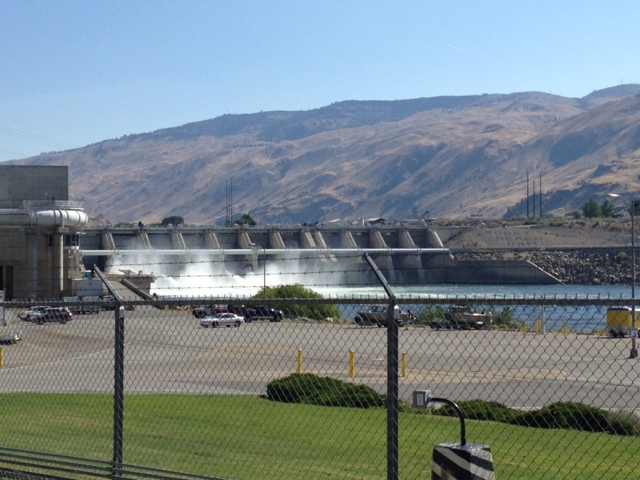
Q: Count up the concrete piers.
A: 12